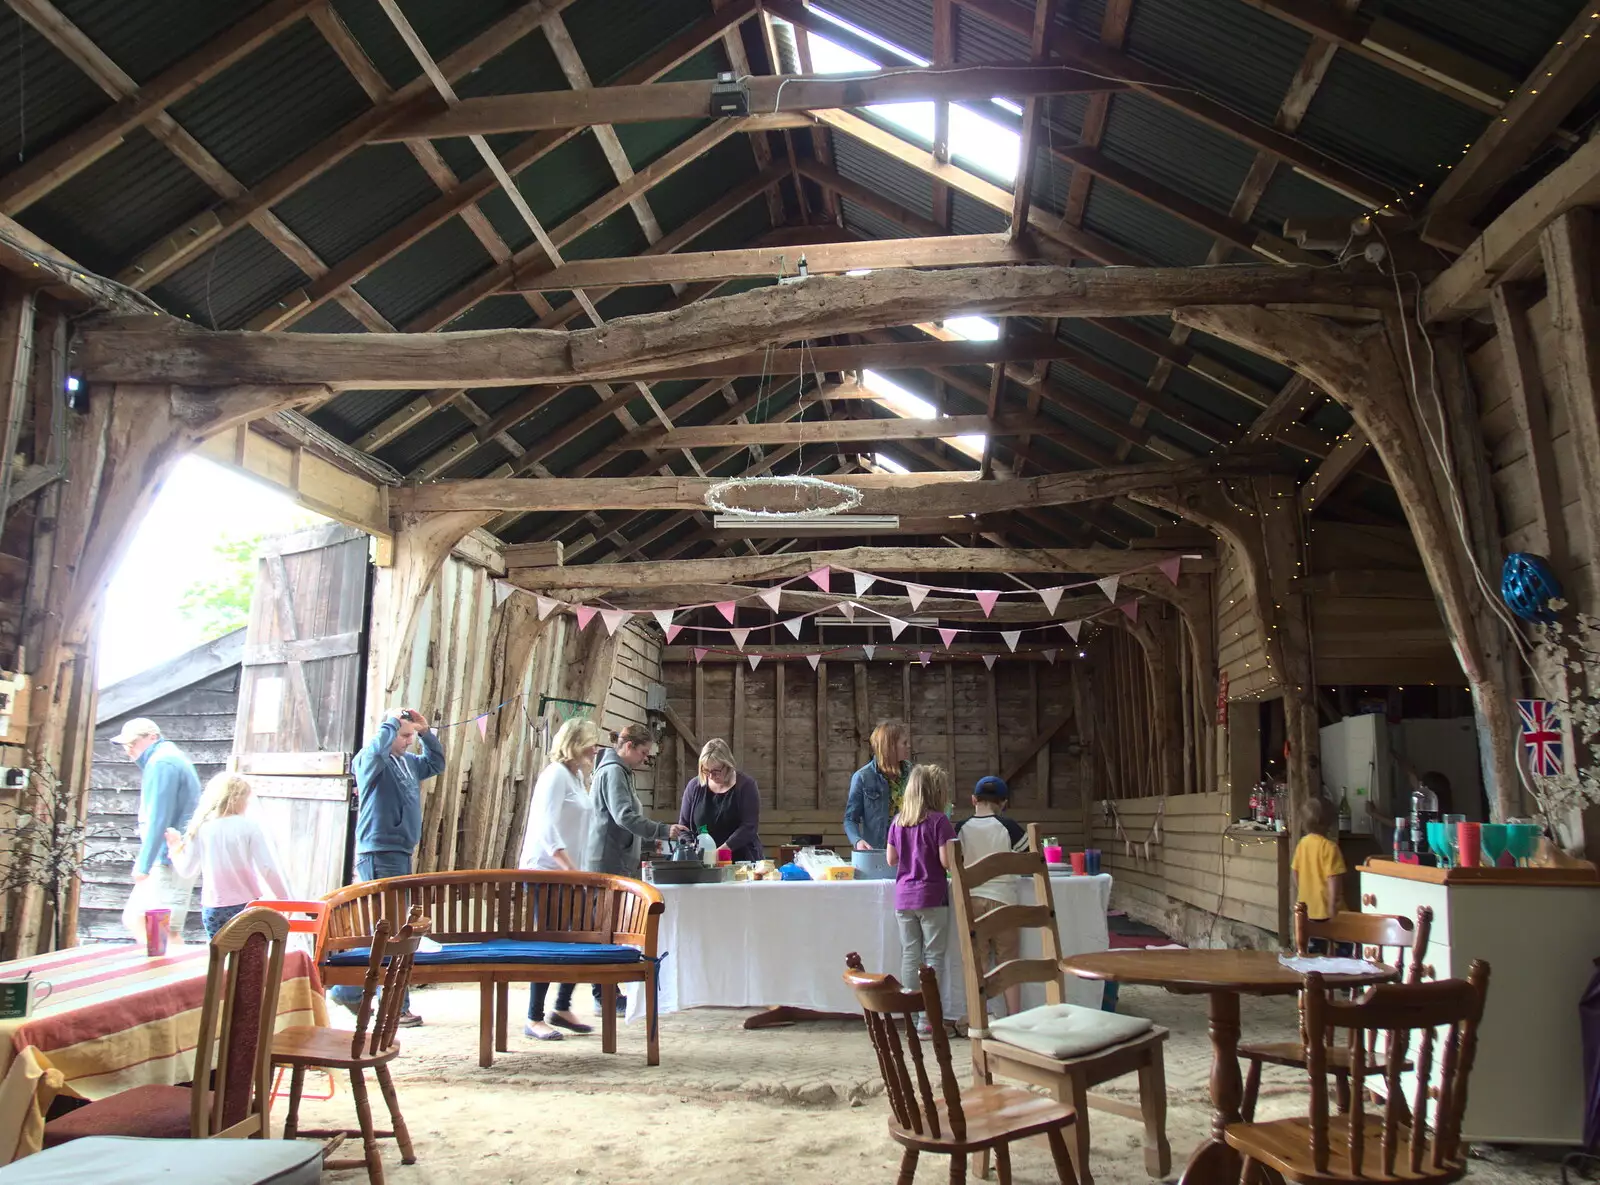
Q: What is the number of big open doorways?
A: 1